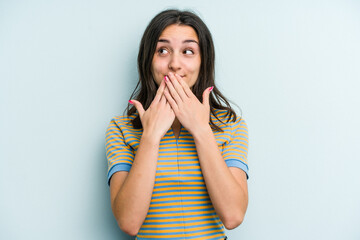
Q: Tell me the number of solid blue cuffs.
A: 2